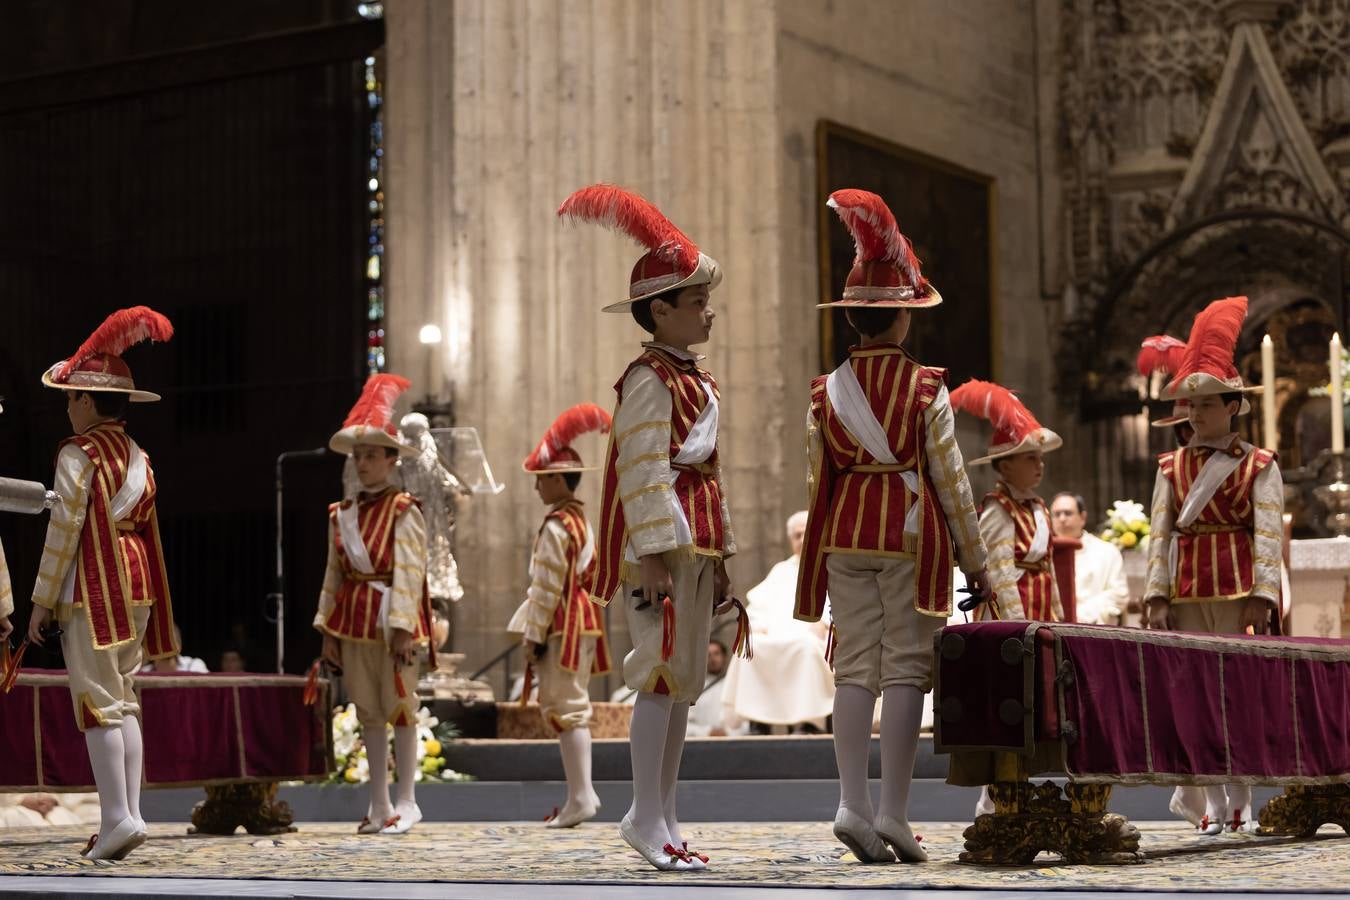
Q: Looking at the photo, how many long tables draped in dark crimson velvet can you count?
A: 2